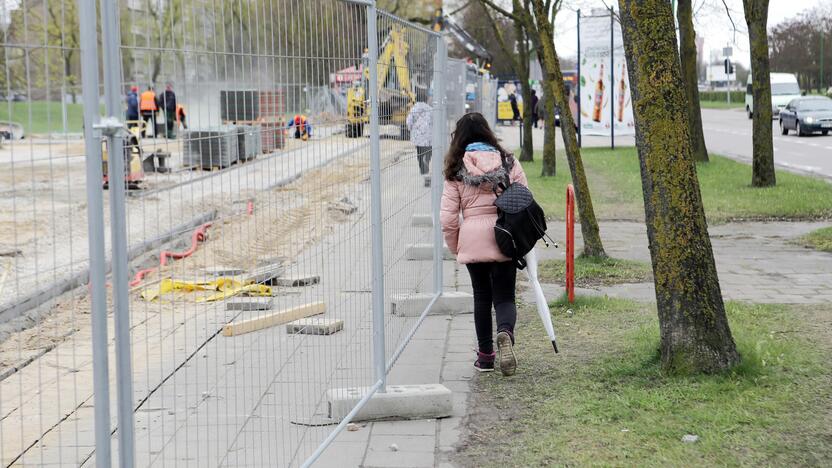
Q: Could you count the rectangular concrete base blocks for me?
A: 4